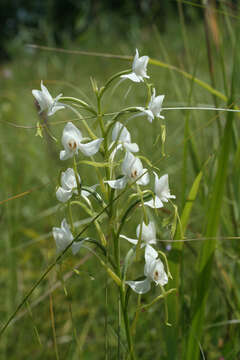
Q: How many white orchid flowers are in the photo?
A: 11